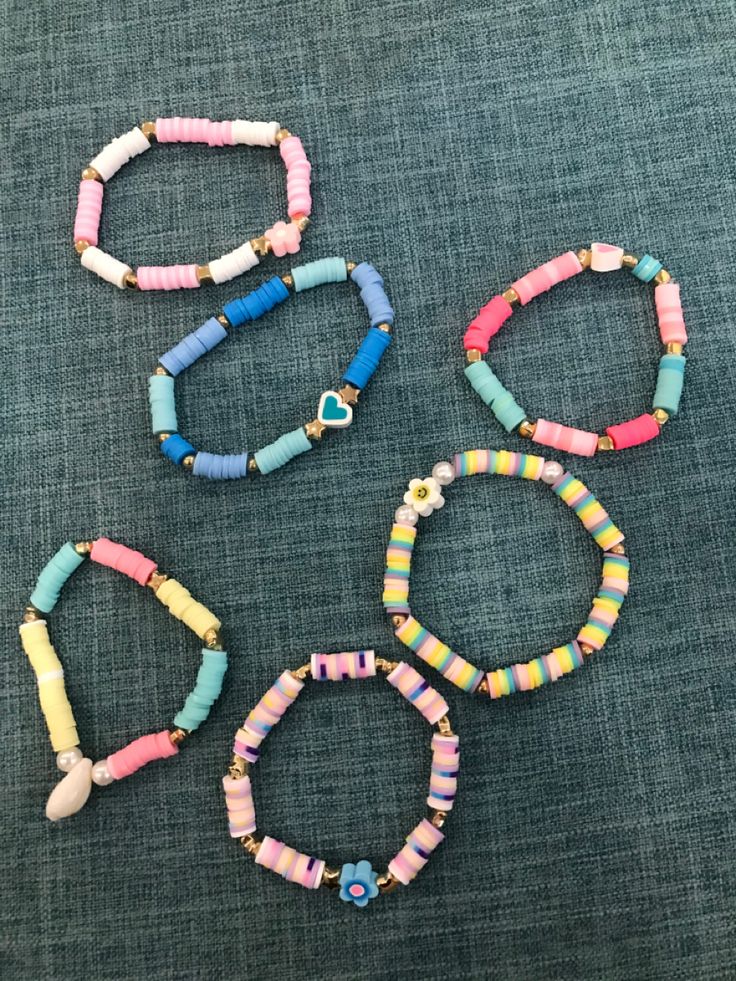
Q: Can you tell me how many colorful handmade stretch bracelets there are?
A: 6